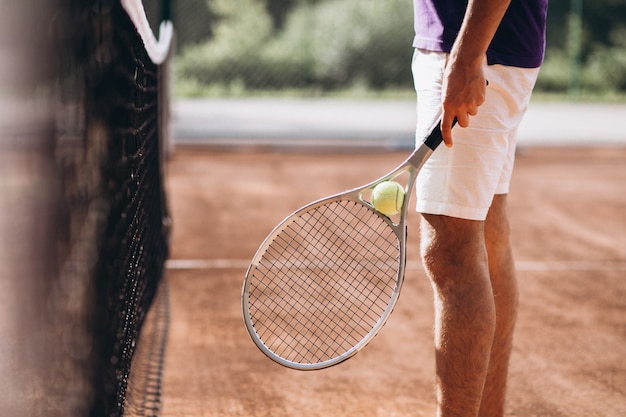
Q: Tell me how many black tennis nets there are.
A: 1